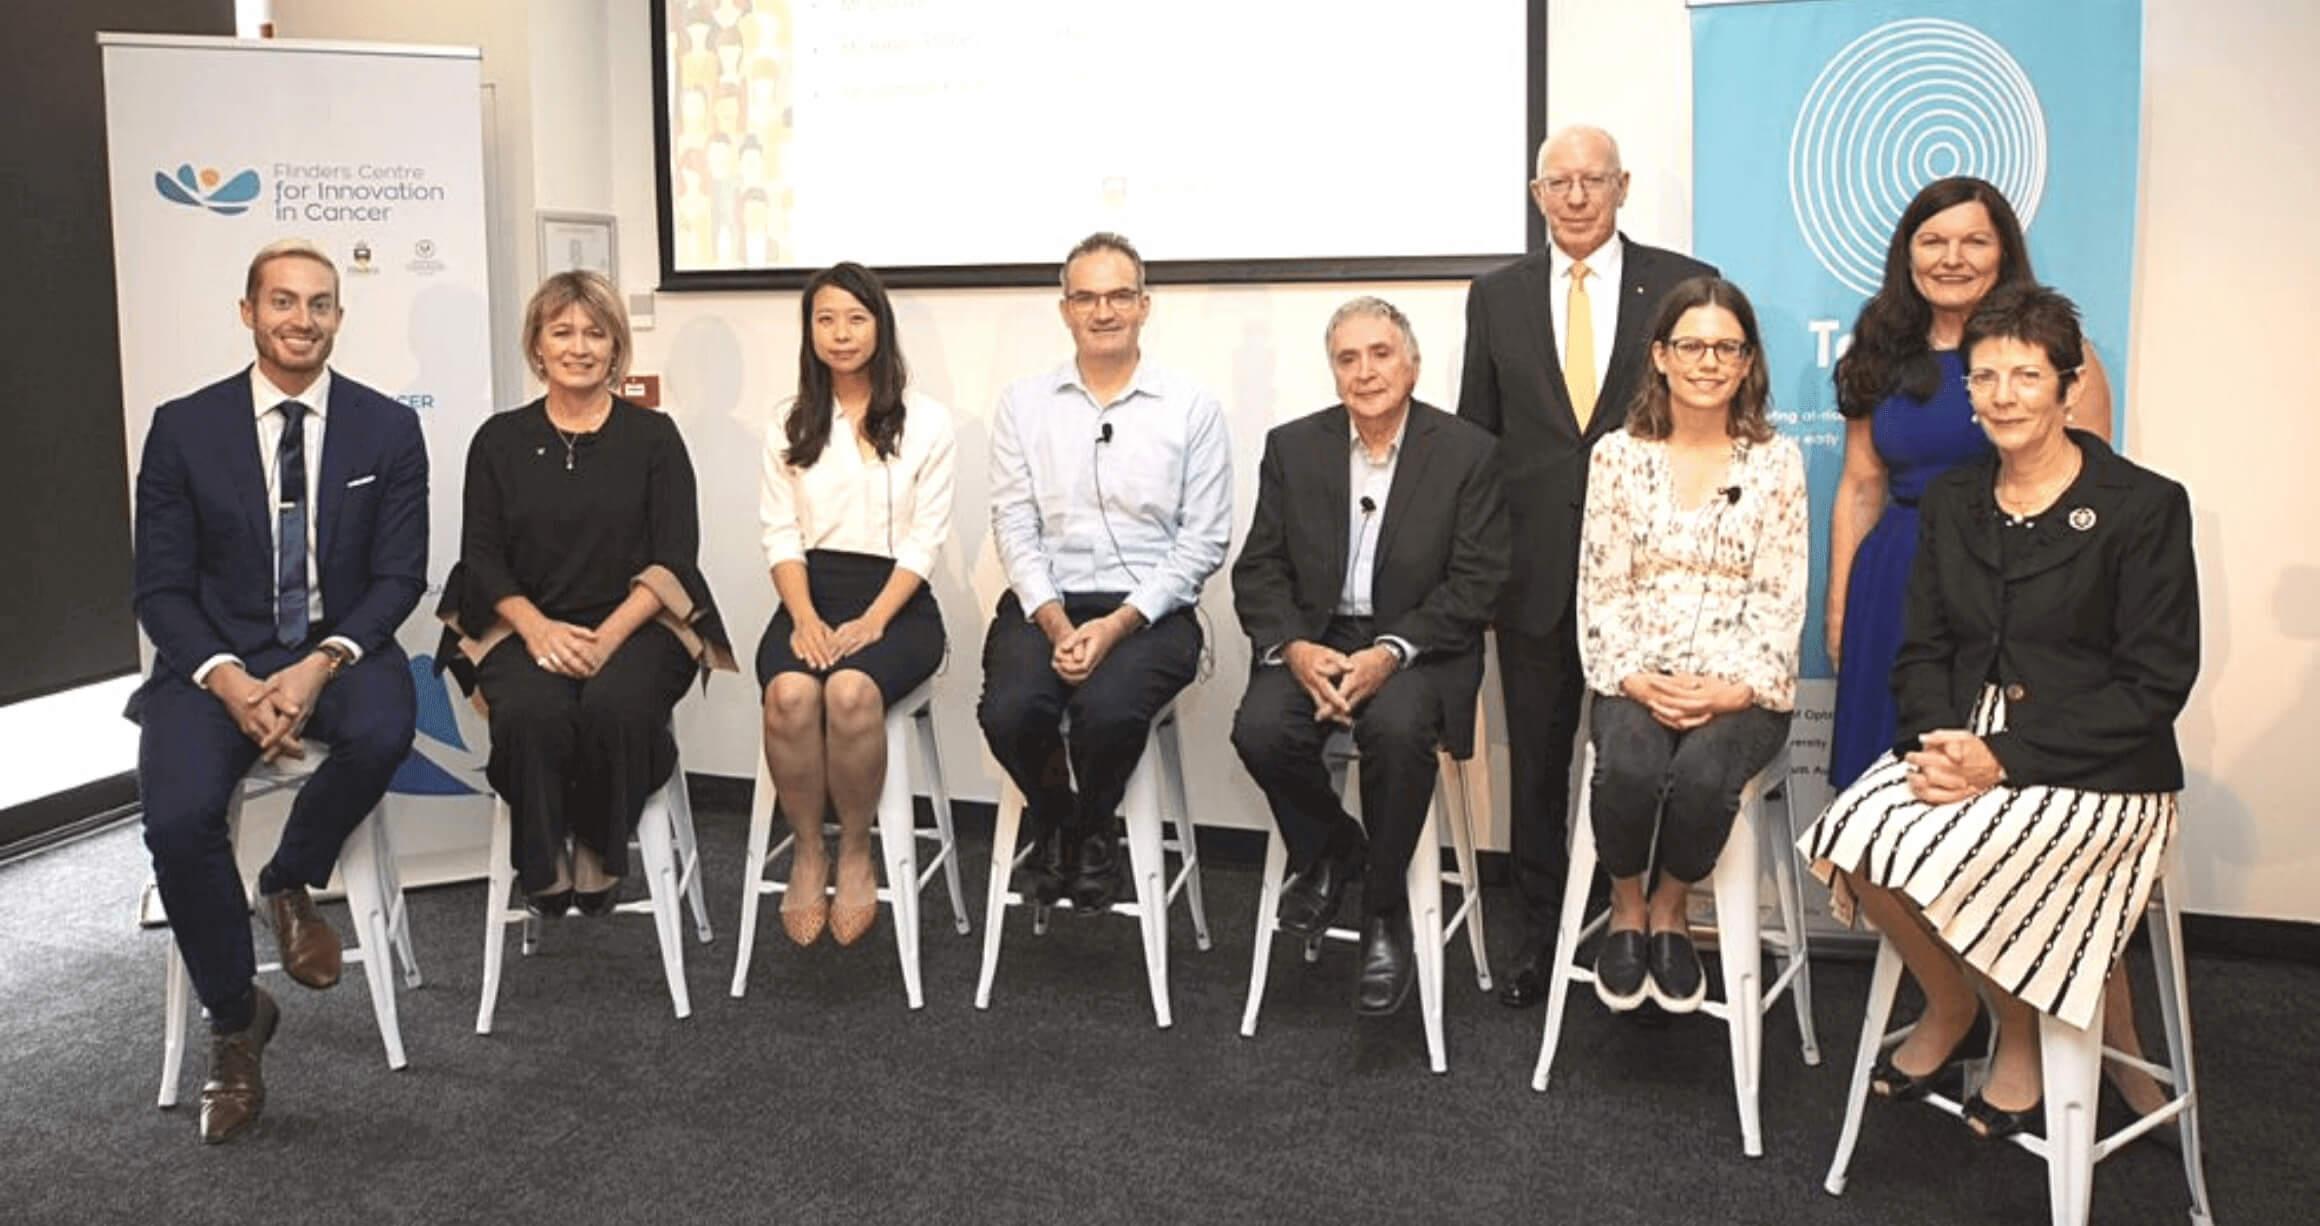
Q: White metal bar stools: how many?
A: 7